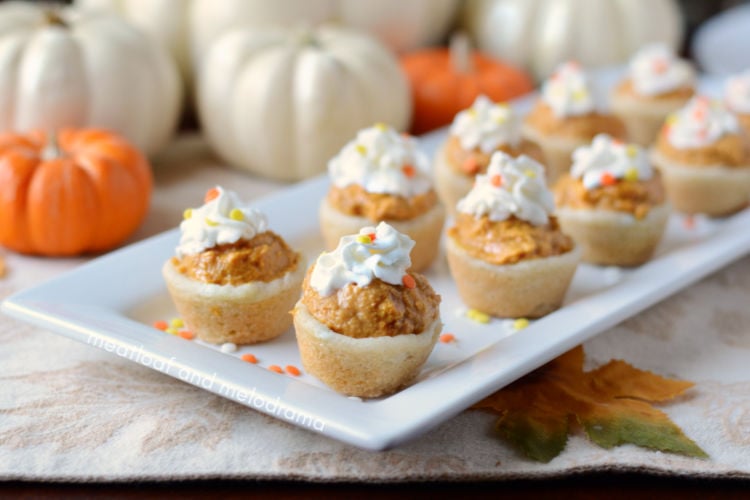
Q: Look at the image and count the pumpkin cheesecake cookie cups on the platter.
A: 10